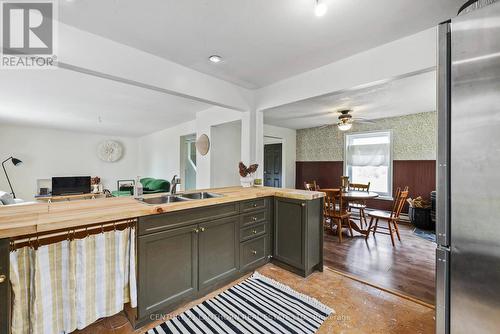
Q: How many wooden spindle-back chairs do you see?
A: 4